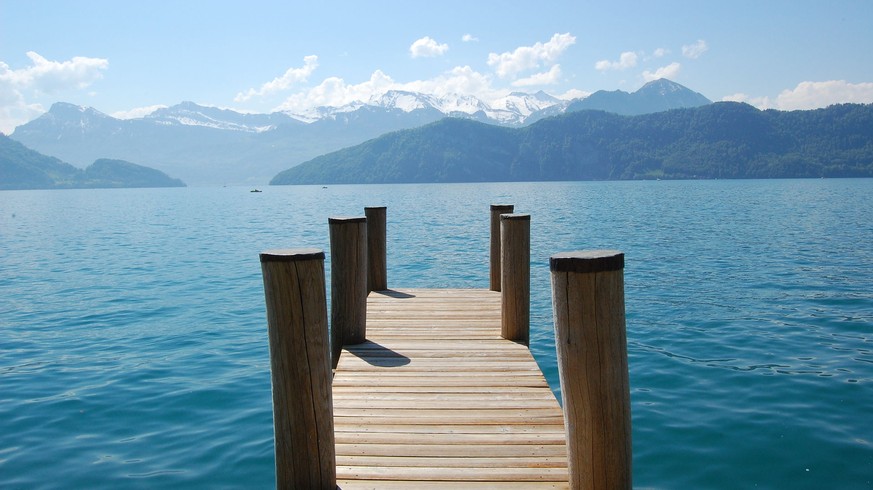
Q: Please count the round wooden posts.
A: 6